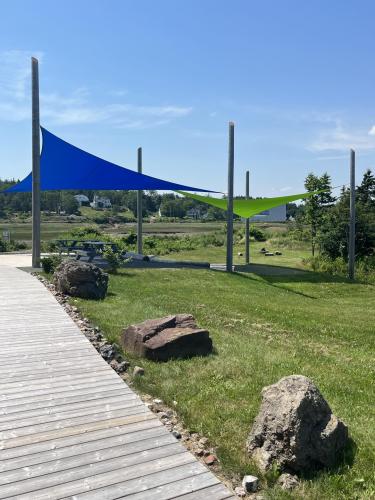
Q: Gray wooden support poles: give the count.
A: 5